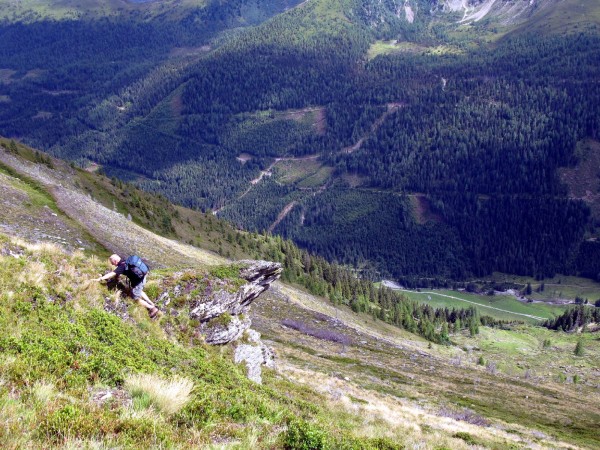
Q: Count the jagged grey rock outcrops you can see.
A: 1